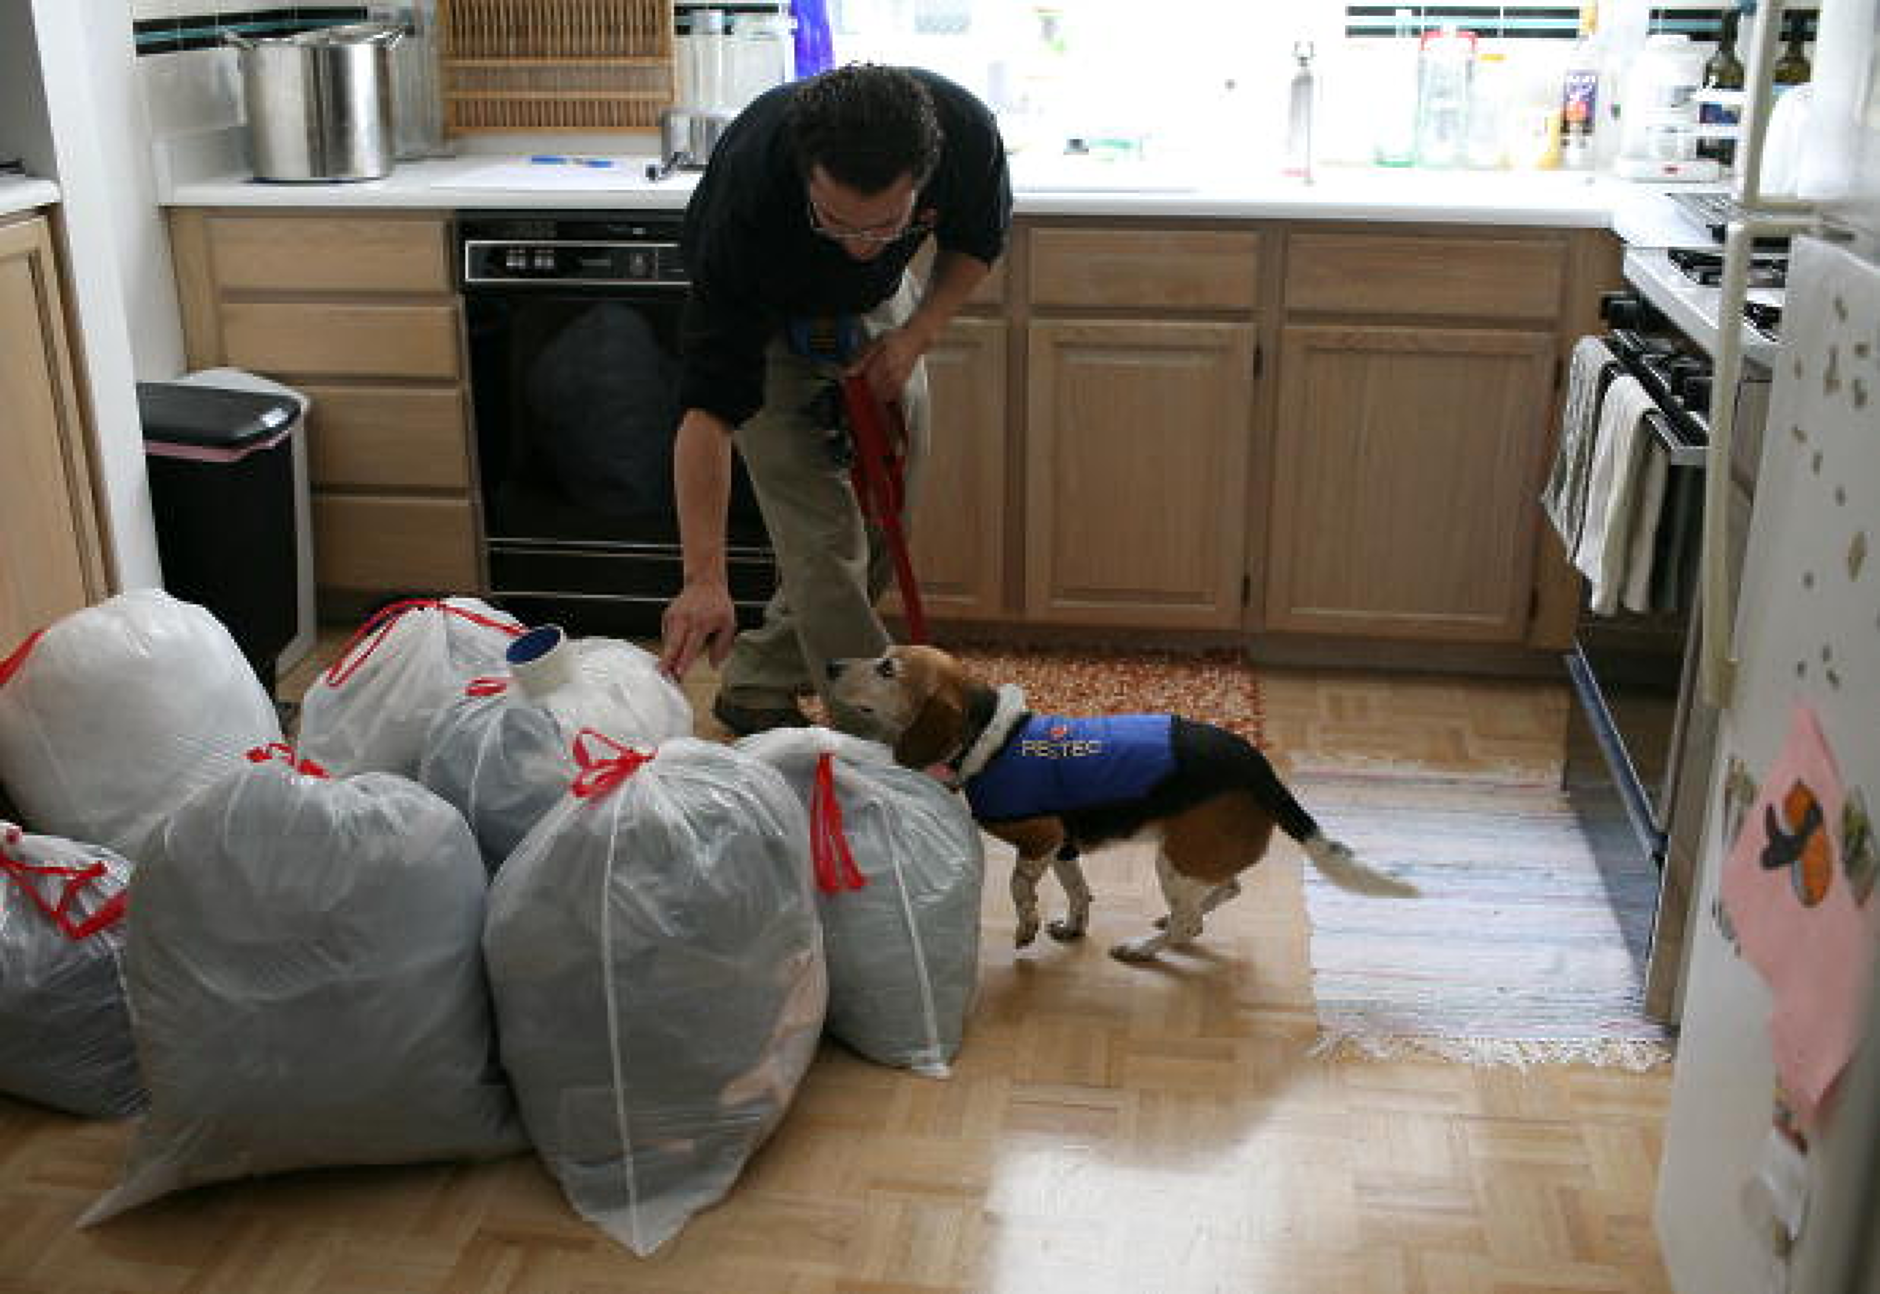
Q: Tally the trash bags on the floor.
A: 8